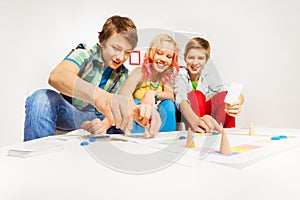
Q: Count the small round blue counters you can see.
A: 6